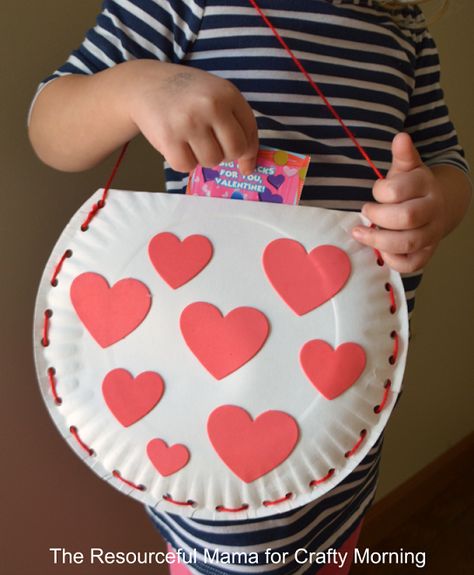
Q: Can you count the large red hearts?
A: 4